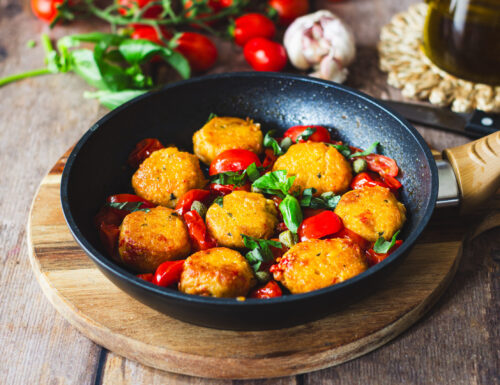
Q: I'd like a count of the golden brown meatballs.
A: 8